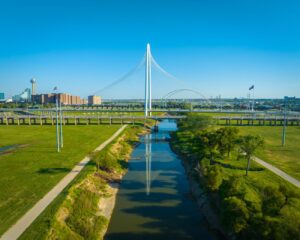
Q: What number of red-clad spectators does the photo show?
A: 0